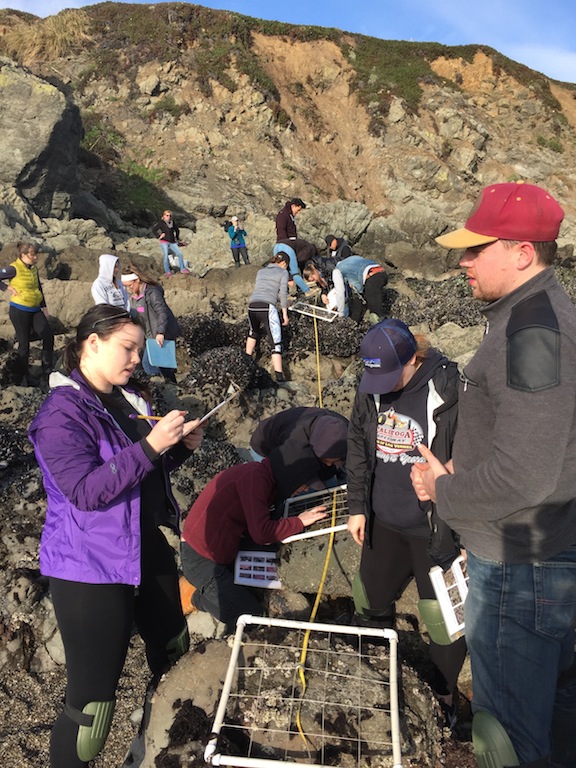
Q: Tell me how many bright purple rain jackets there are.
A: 1